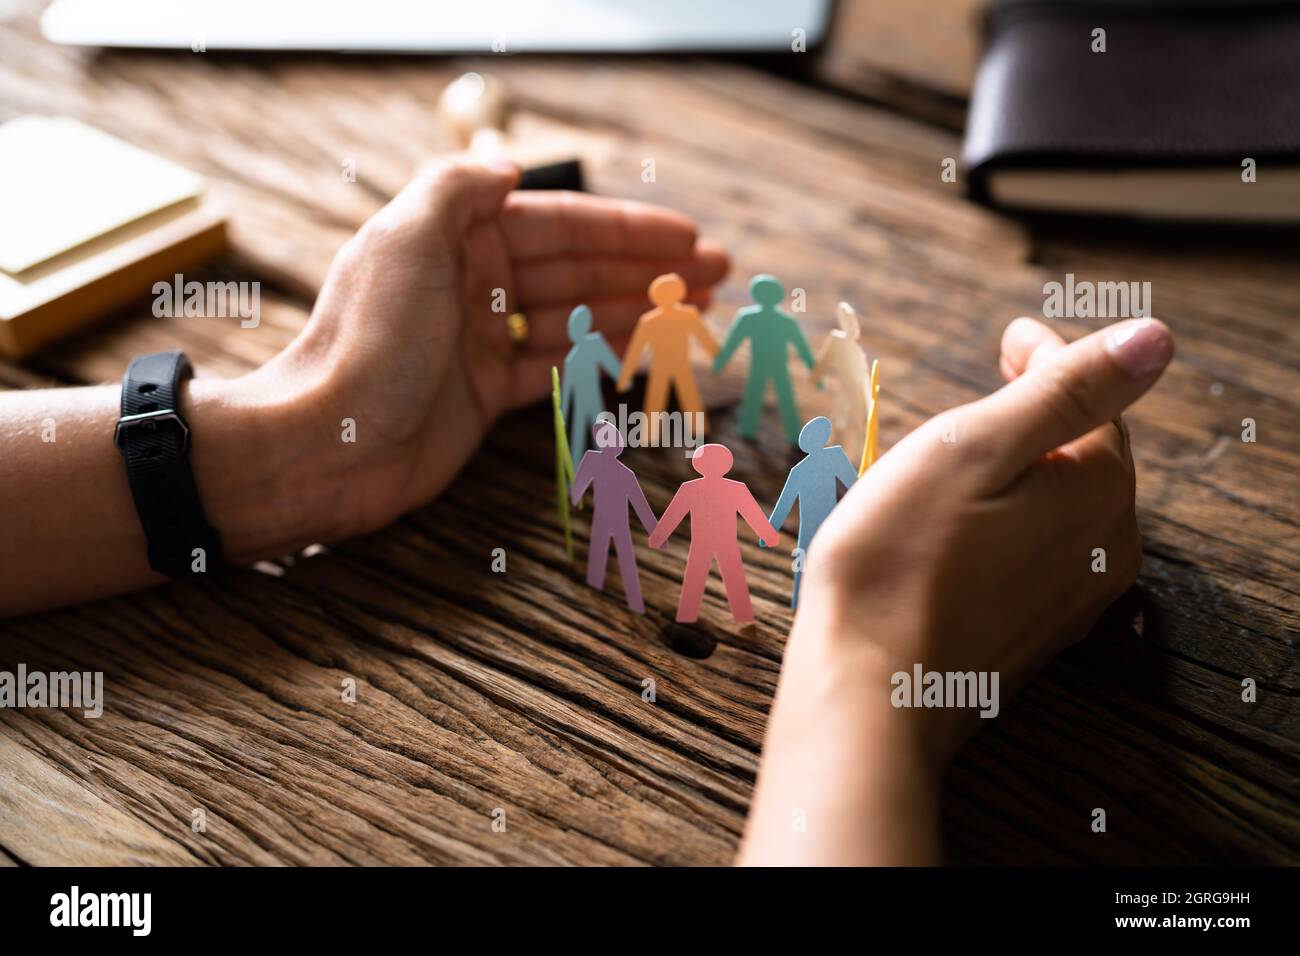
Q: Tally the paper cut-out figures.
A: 9